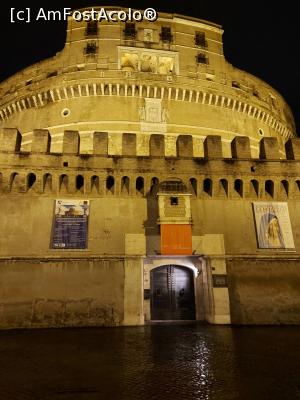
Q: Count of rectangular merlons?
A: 11